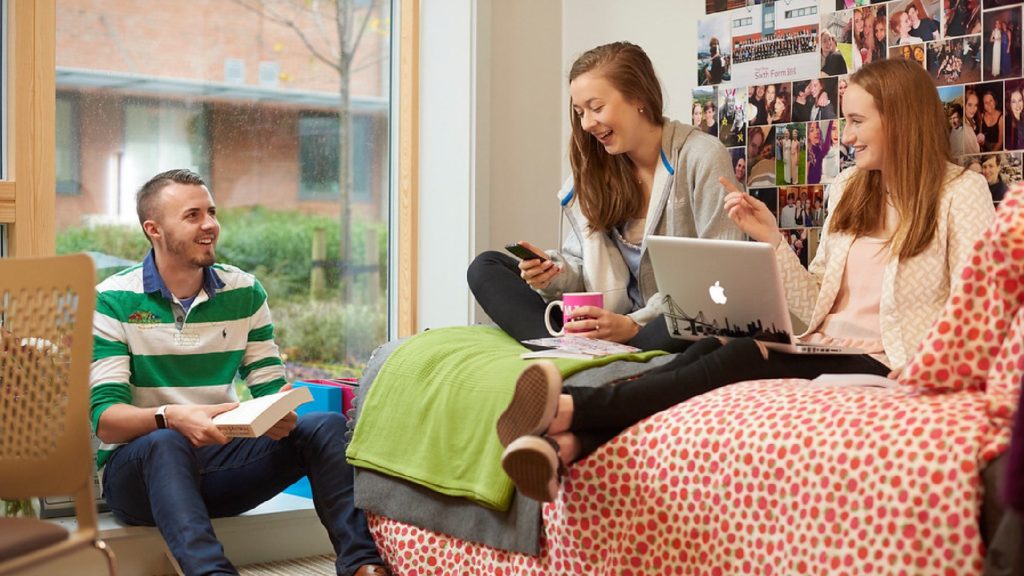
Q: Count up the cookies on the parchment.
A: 0